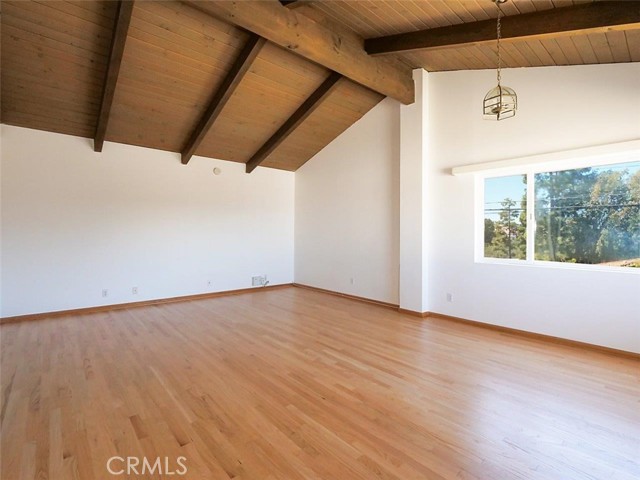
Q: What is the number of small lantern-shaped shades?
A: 1